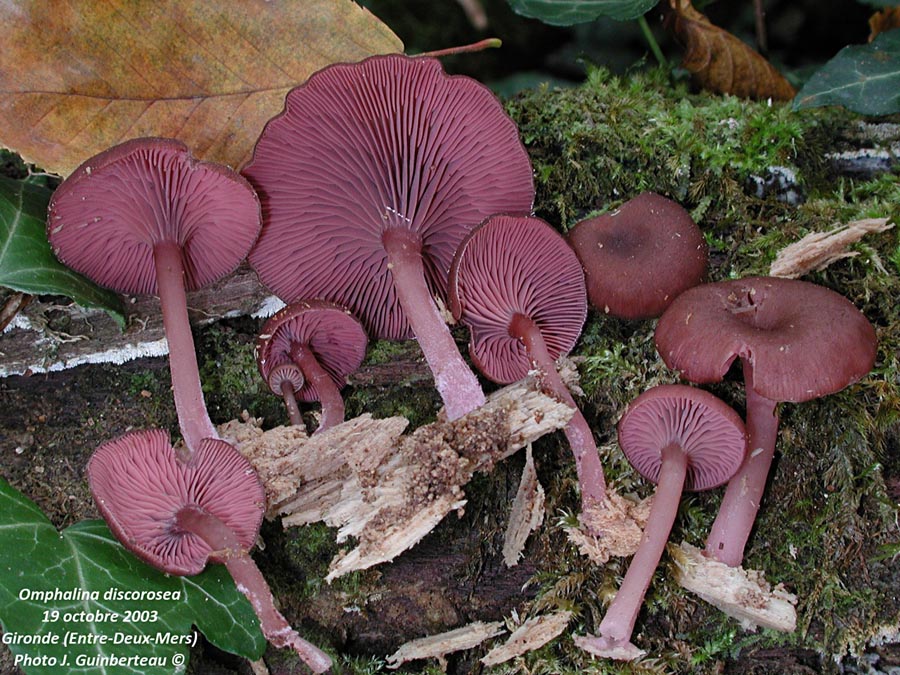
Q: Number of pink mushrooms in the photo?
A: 9